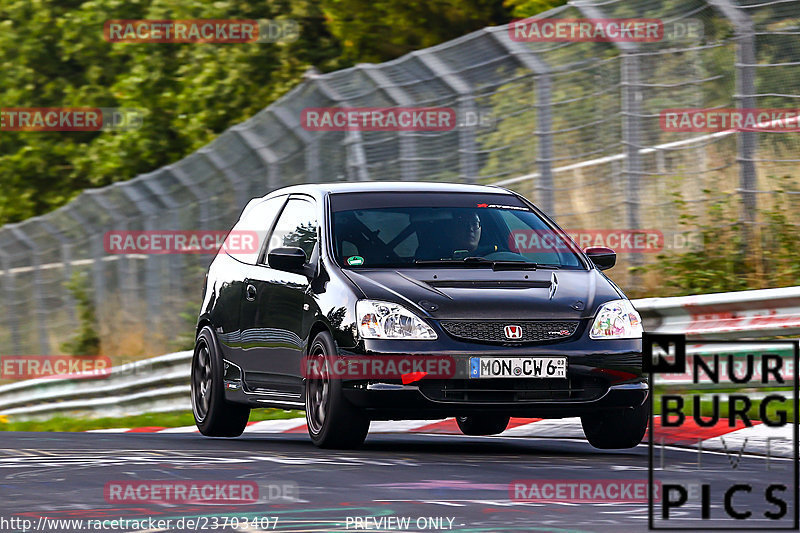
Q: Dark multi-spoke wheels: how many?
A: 2